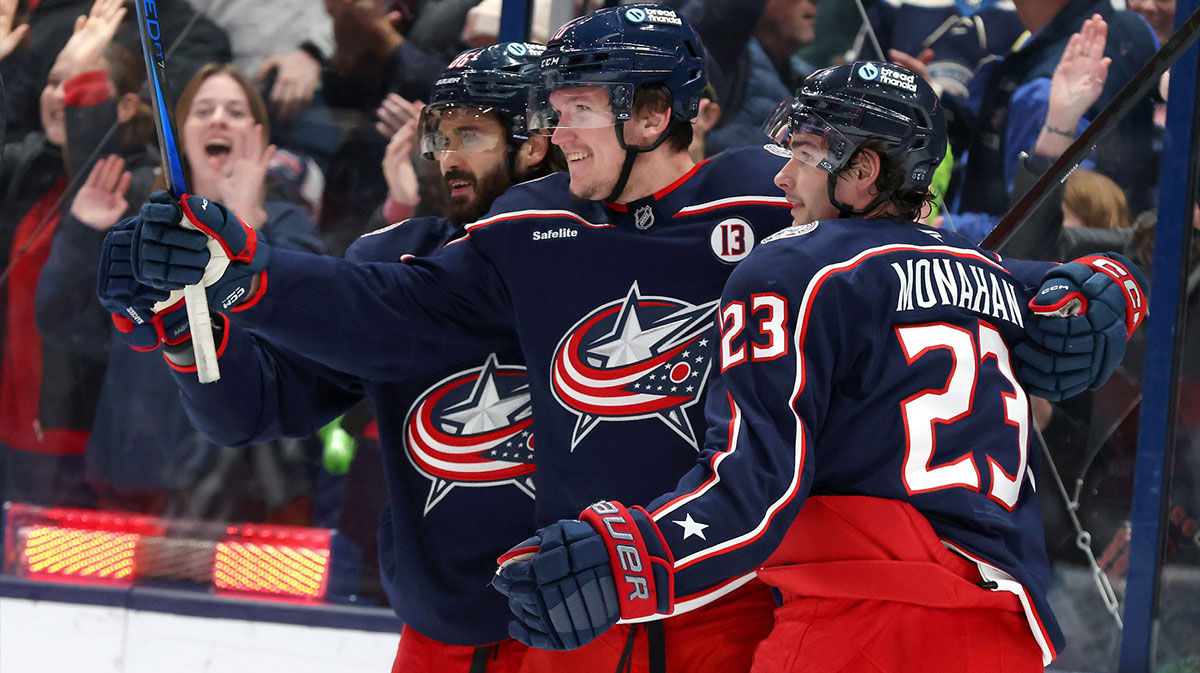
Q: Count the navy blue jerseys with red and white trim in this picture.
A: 3